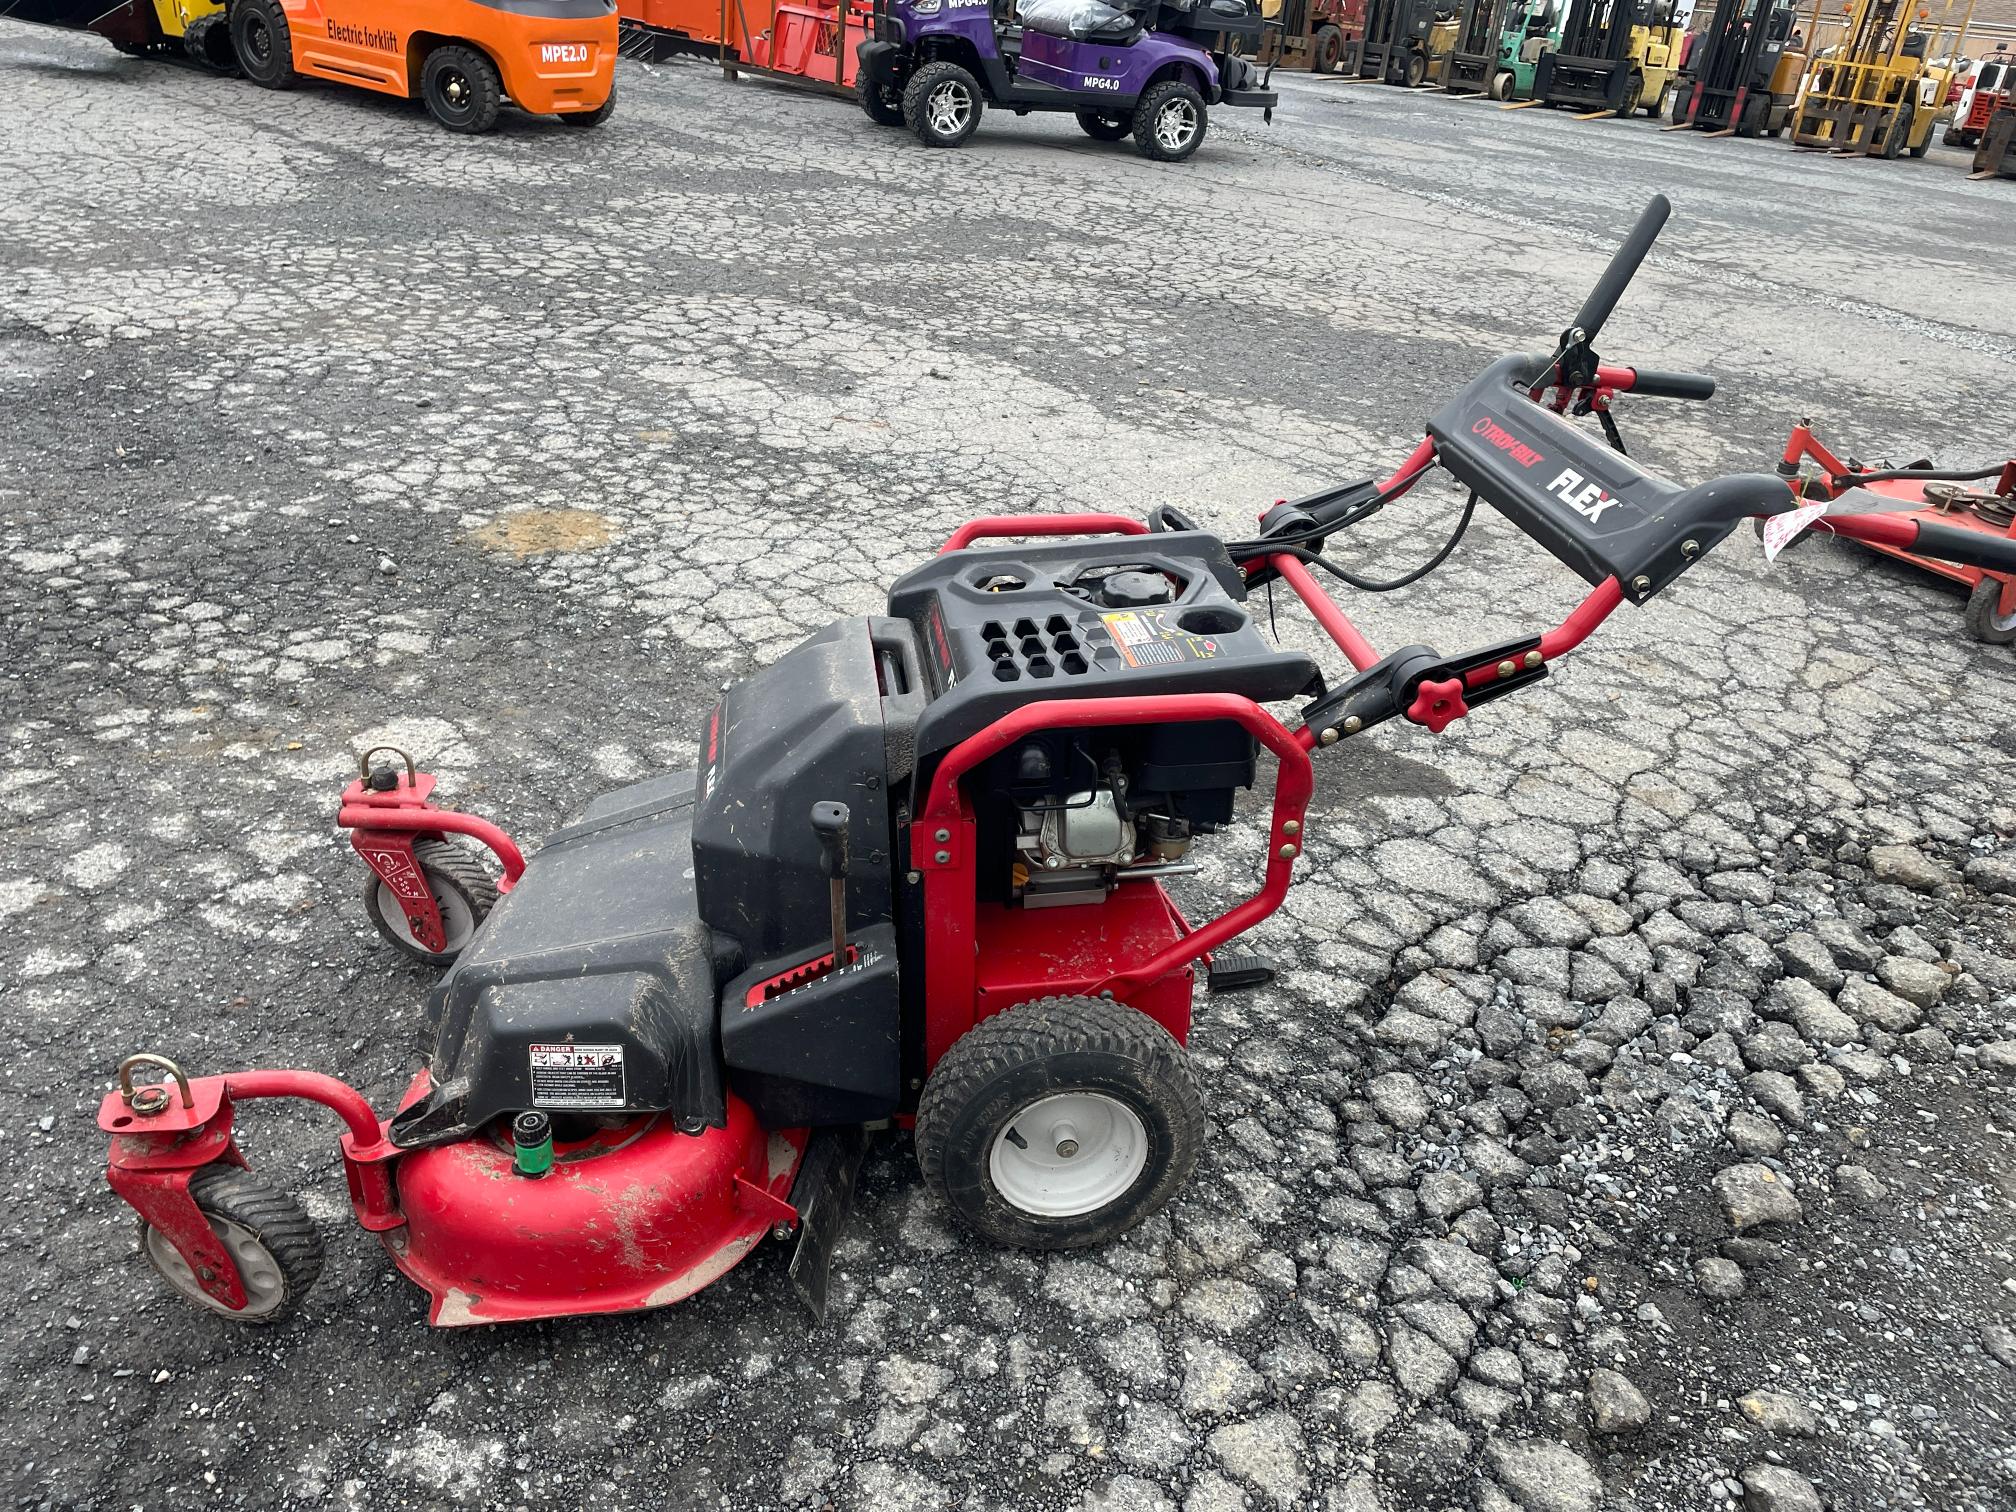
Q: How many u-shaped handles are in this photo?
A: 2